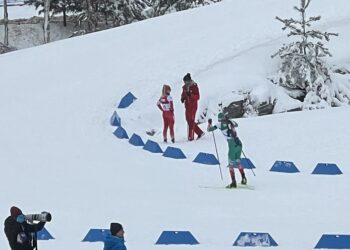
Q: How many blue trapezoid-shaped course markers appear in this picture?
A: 15